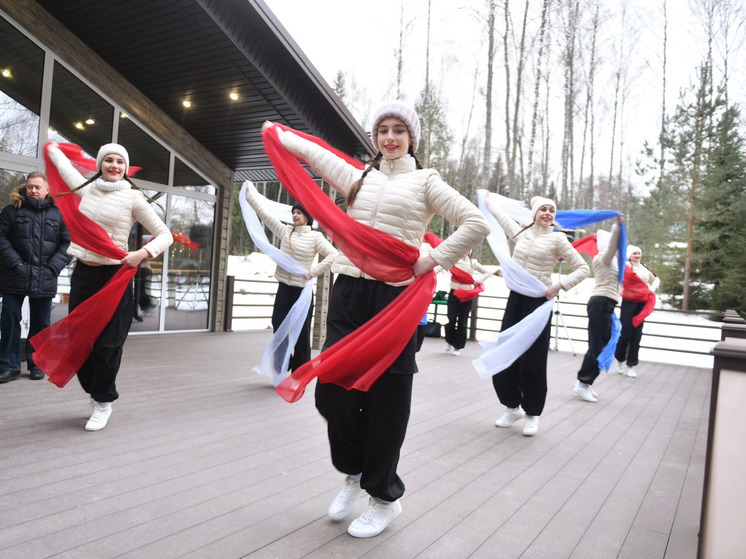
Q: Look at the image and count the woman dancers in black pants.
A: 7